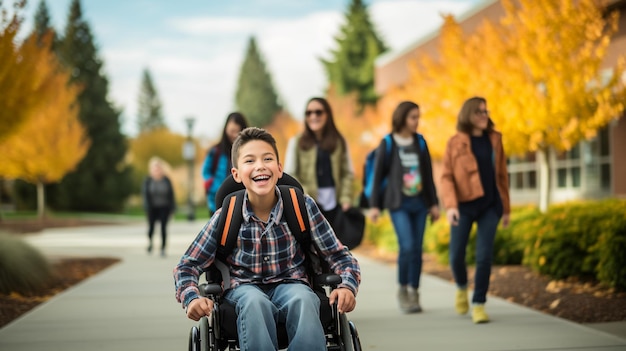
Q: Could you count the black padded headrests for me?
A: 1